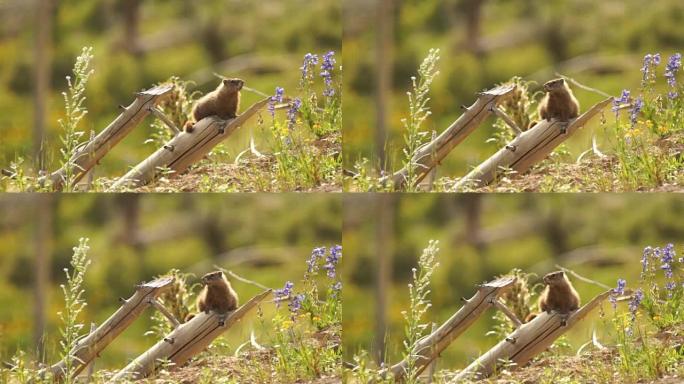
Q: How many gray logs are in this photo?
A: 8